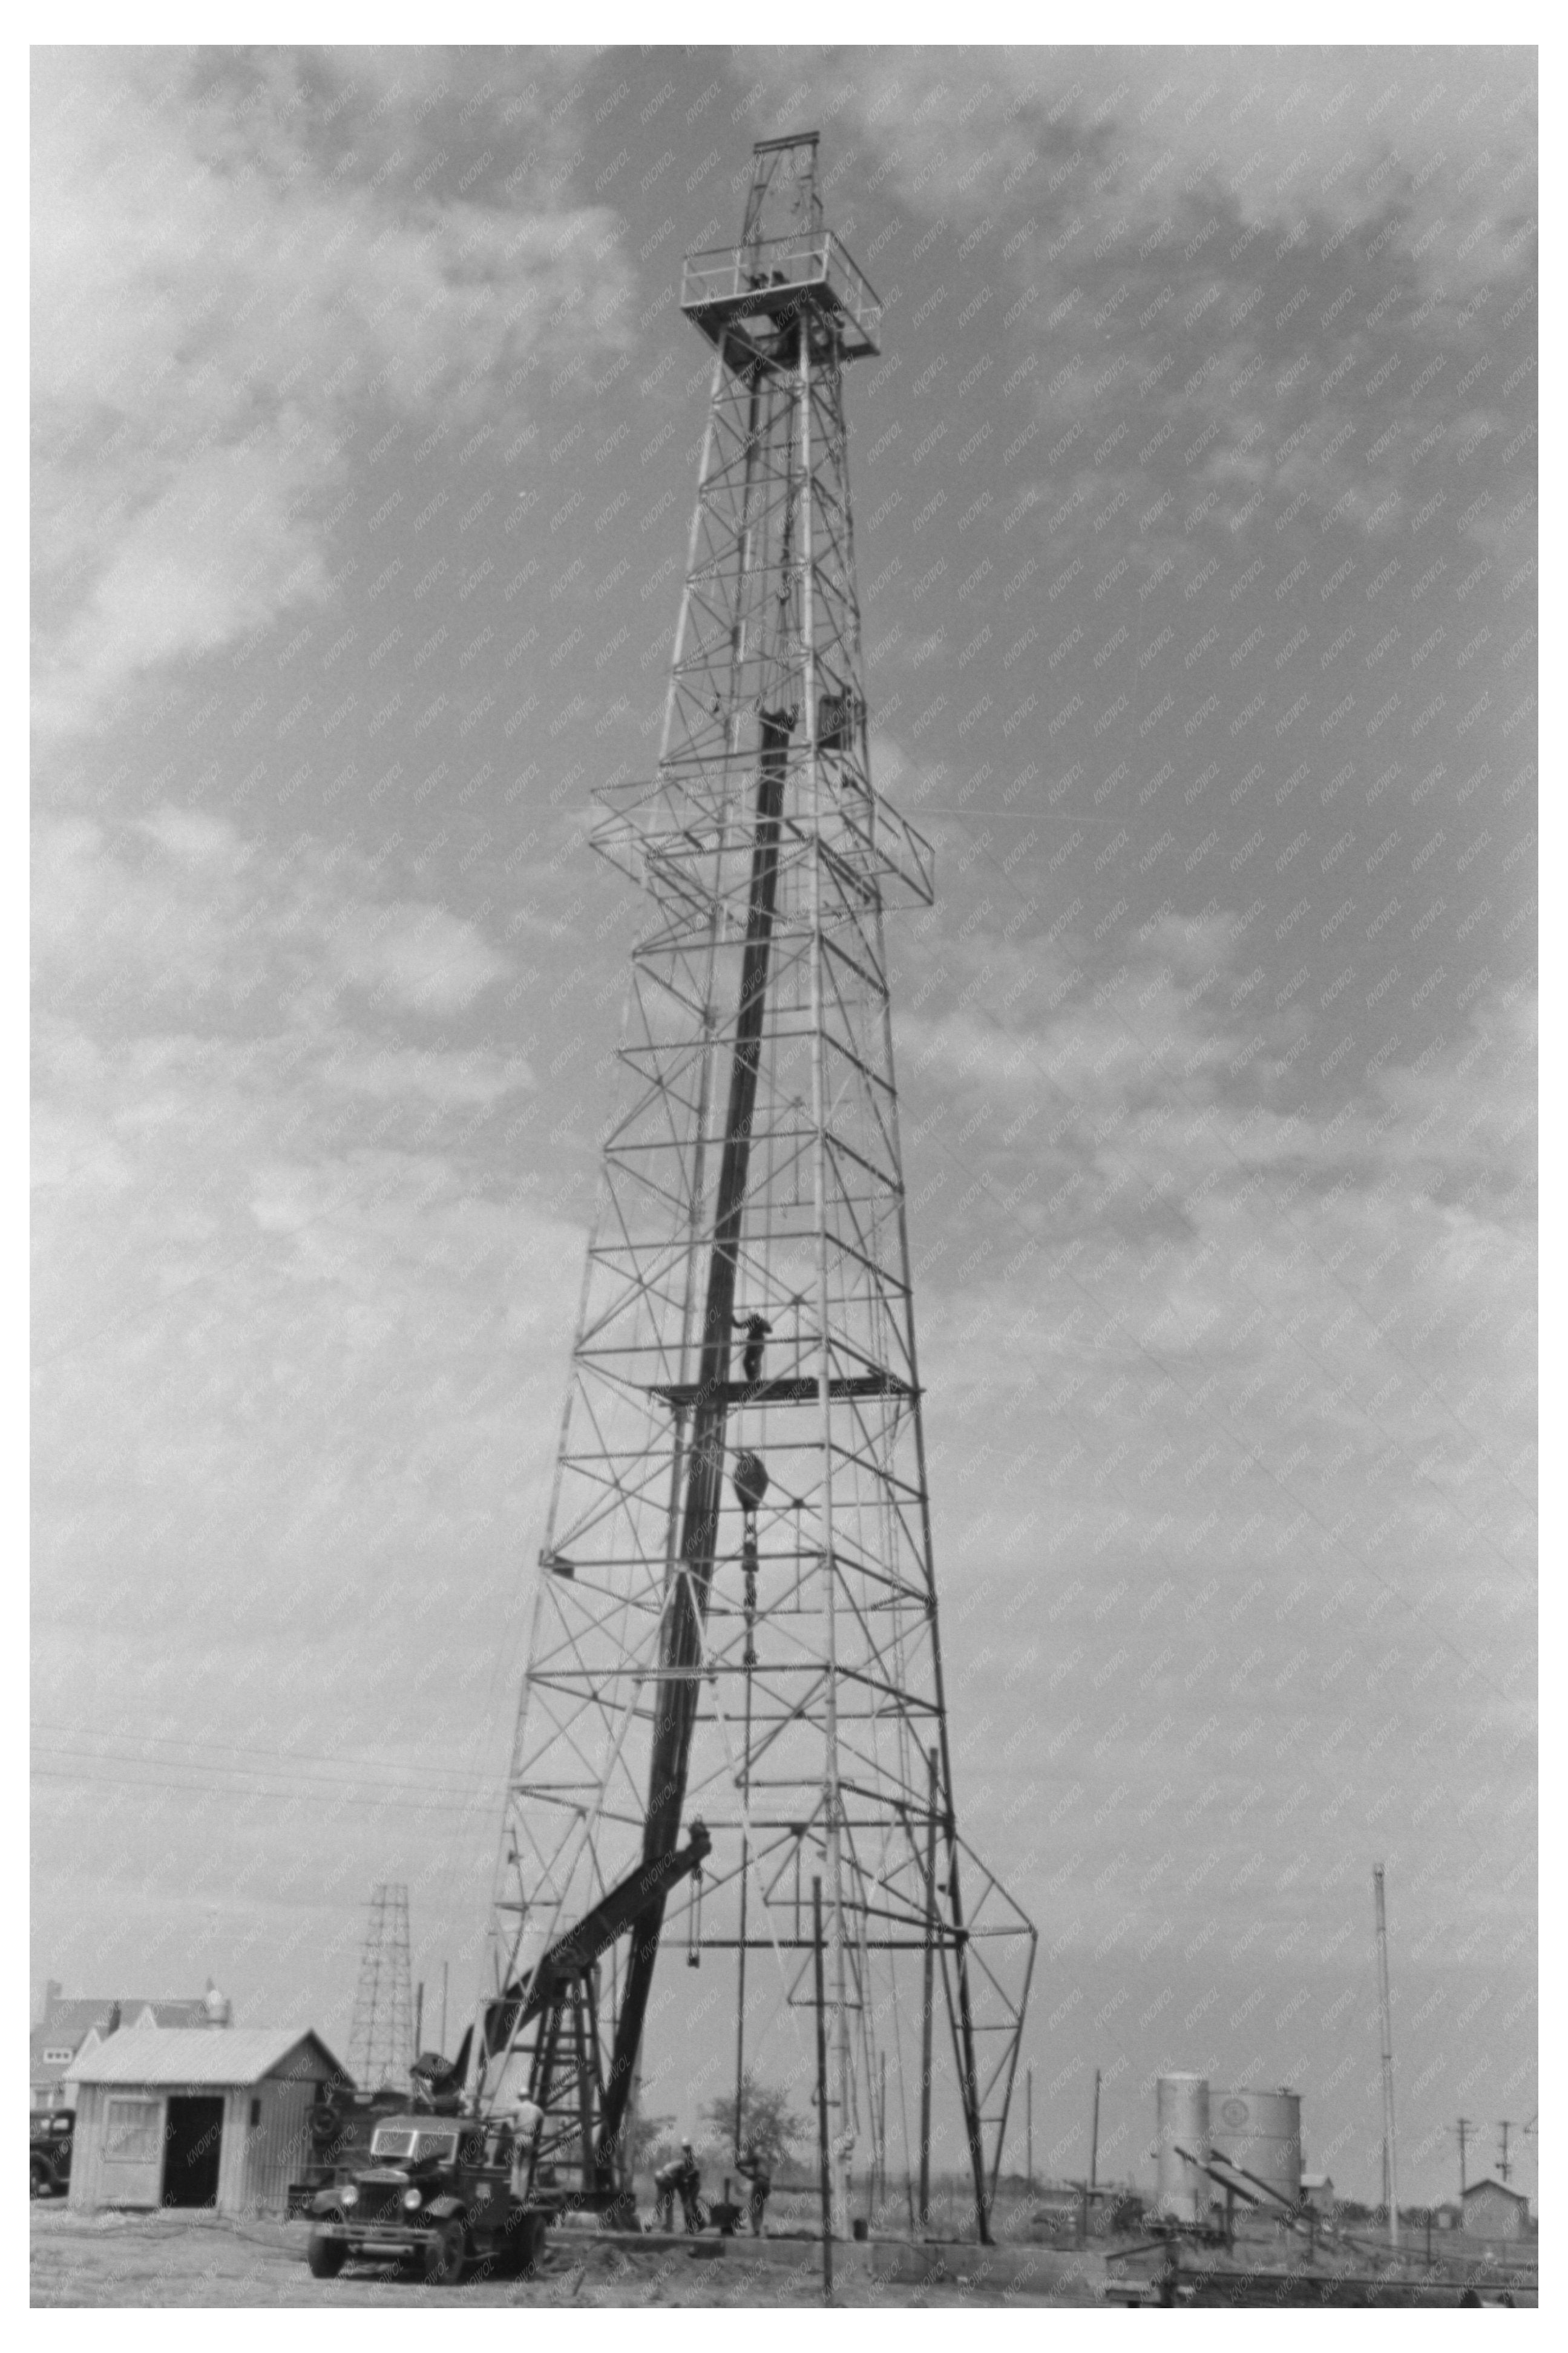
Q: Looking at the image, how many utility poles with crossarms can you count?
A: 2